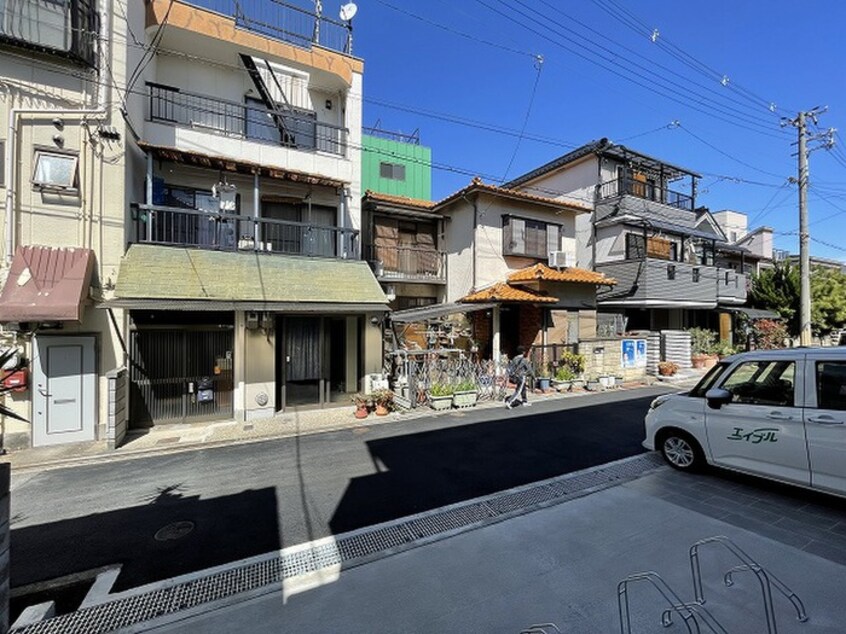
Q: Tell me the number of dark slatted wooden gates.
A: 1